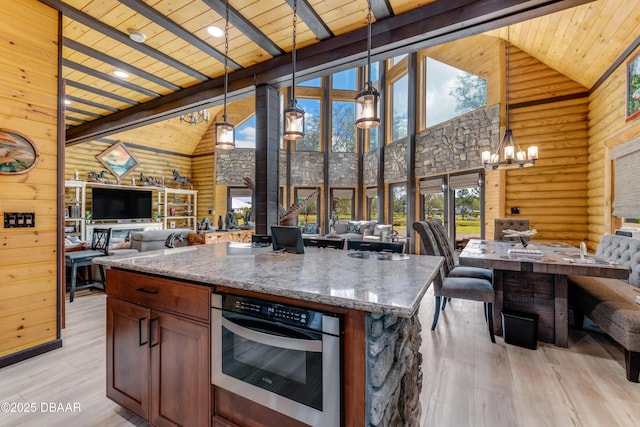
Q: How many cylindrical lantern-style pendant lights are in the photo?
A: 3